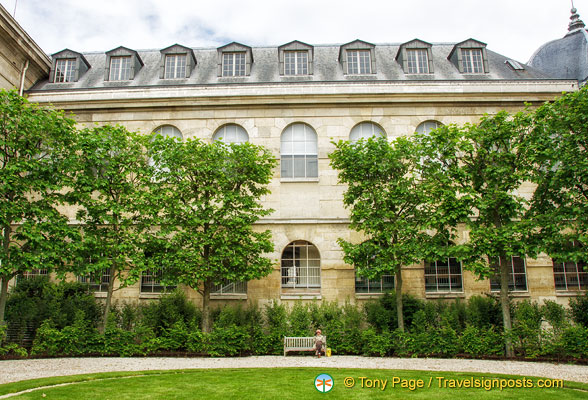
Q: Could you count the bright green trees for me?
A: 6